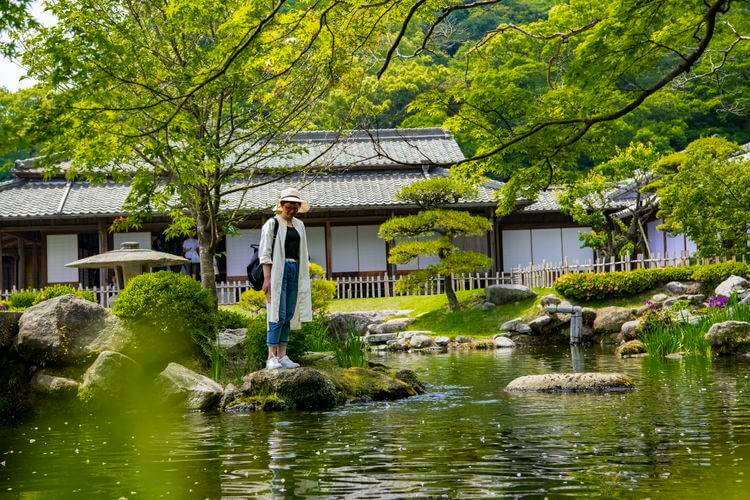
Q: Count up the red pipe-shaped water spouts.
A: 0